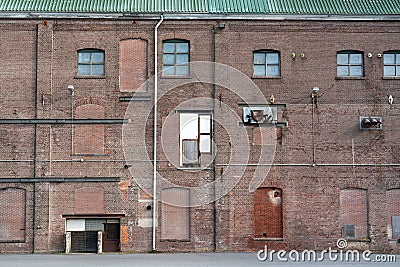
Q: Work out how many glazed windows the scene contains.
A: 5